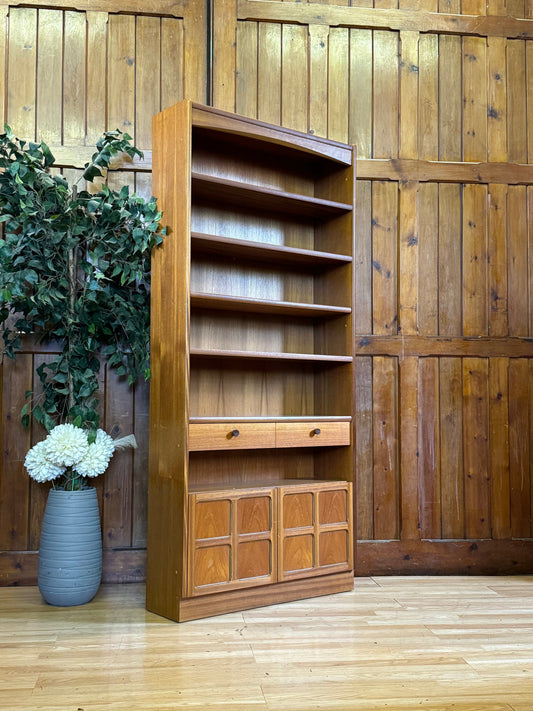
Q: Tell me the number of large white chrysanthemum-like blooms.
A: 3